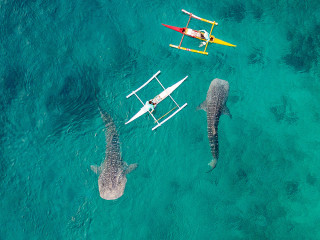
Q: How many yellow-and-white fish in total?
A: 0